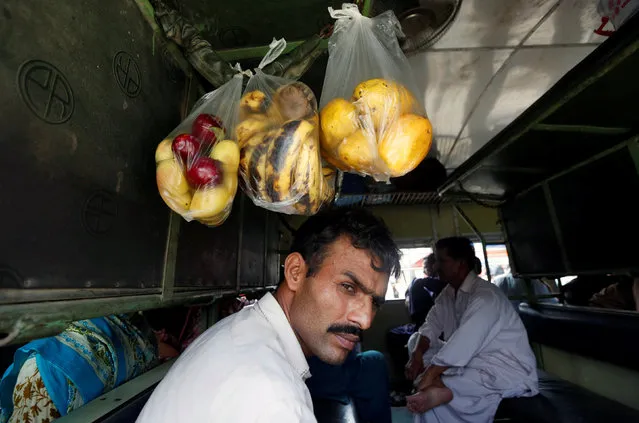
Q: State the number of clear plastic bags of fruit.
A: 3